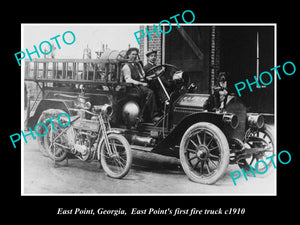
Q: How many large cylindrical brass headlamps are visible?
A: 2